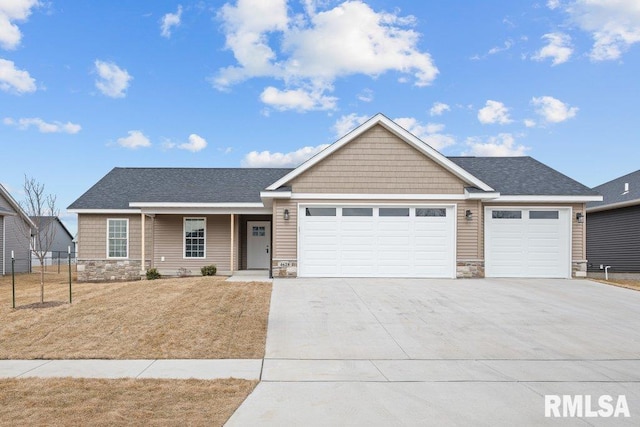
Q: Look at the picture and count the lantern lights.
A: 3